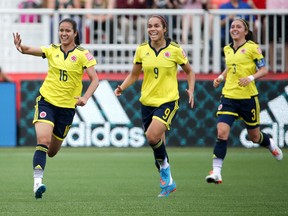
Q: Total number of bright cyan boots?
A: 2